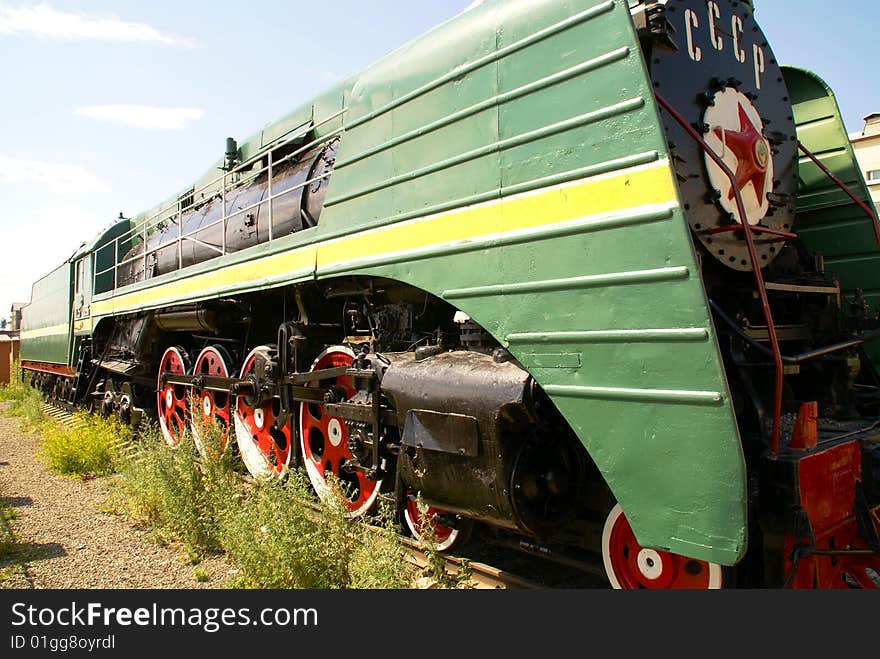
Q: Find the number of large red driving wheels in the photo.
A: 4